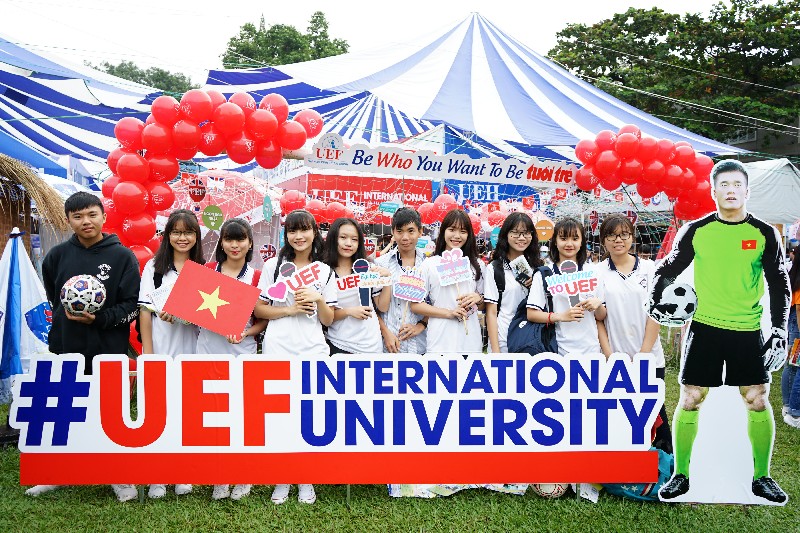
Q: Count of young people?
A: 10